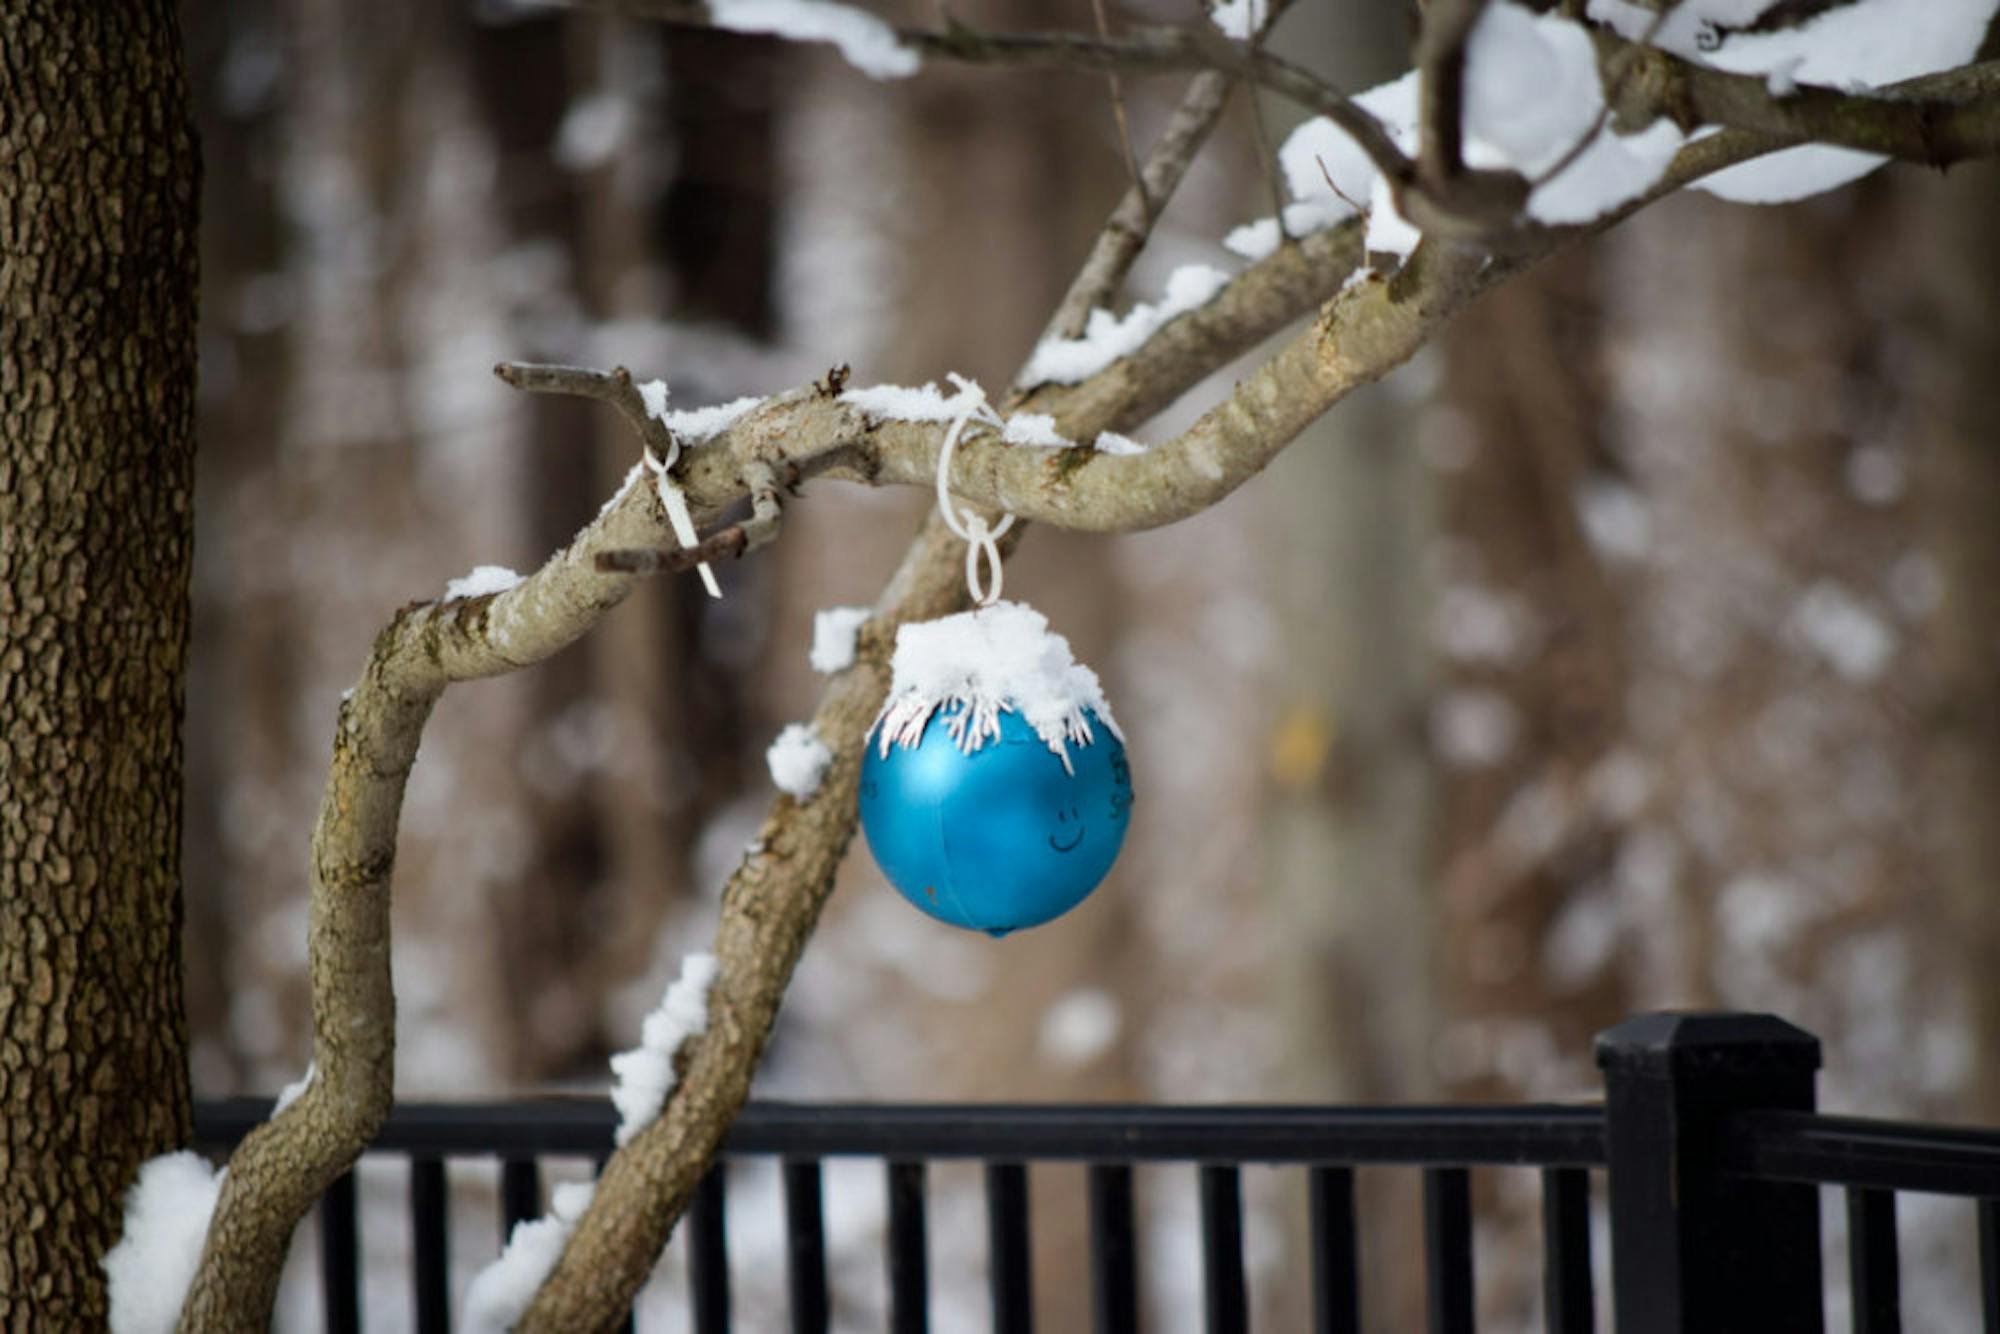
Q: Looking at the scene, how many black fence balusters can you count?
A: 15